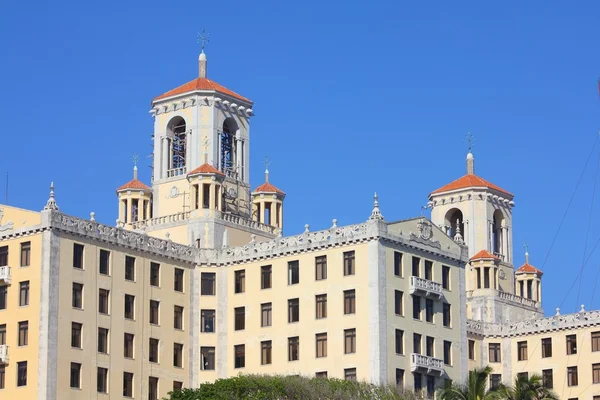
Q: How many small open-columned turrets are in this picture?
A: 5